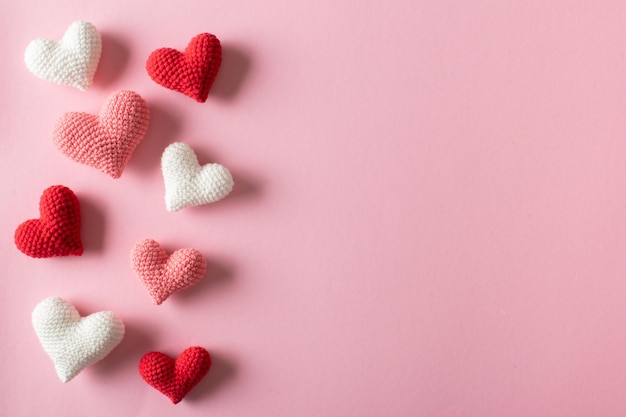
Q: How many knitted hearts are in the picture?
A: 8